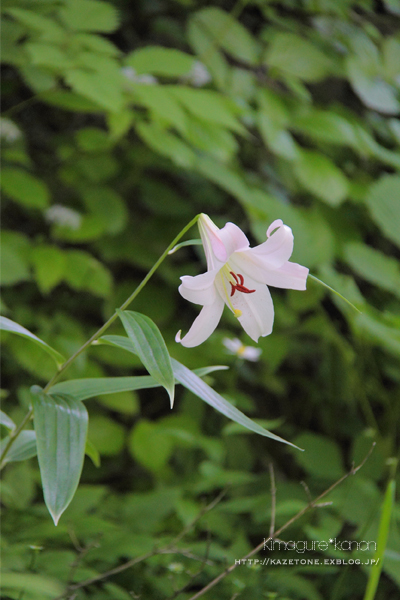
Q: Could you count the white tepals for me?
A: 6